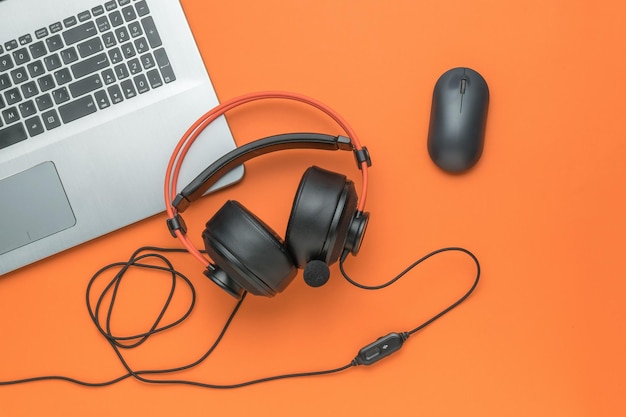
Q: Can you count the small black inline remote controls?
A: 1